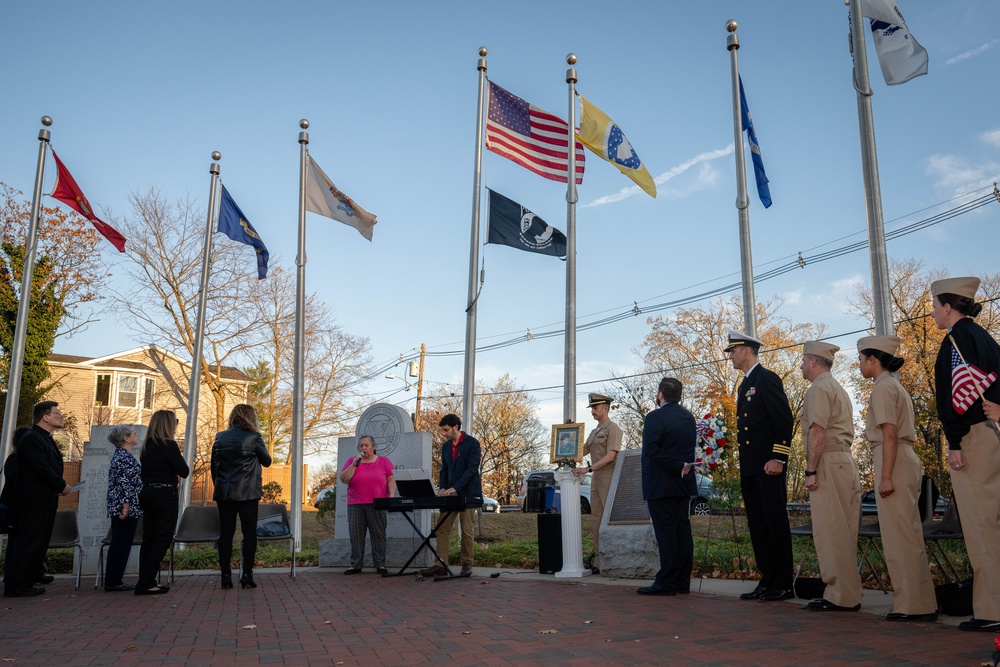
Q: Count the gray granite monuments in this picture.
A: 3